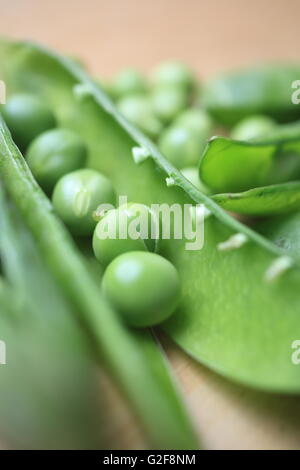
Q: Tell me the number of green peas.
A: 13